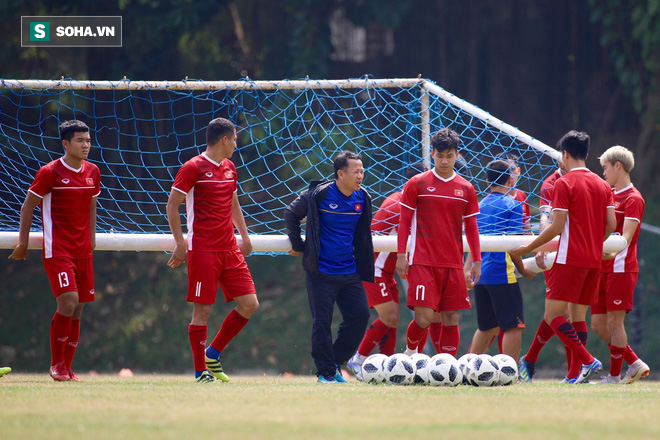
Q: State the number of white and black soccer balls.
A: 7